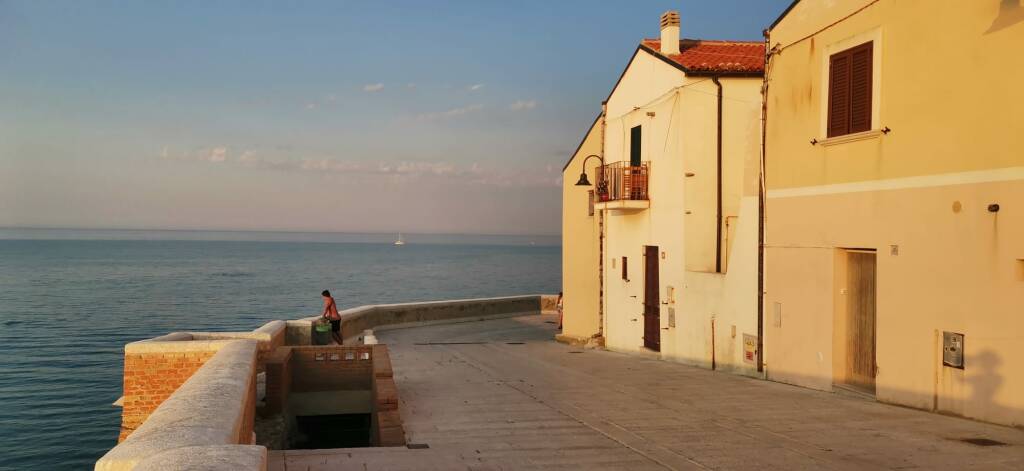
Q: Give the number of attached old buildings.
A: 3